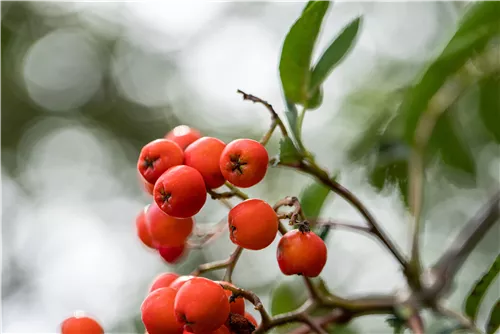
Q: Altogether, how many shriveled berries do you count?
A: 1